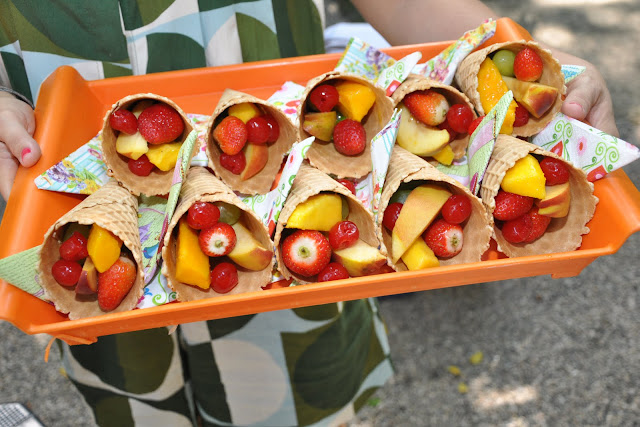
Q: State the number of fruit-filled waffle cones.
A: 10